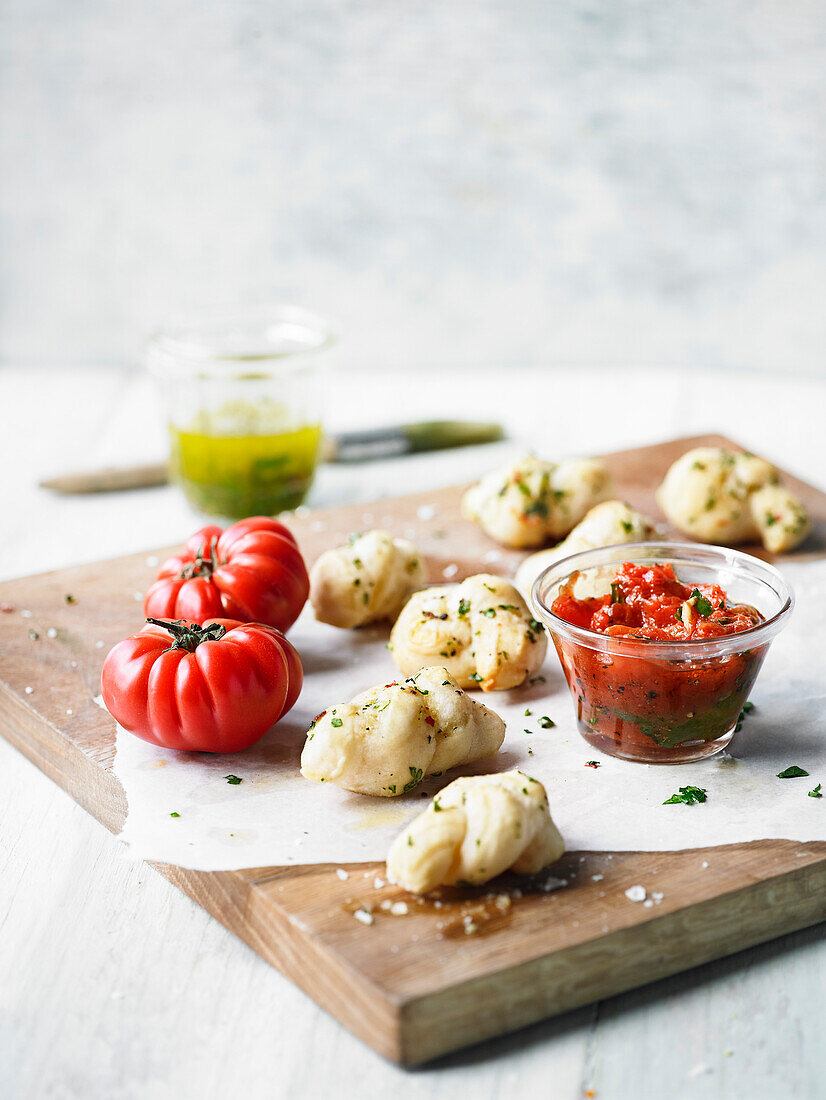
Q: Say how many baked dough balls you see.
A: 7